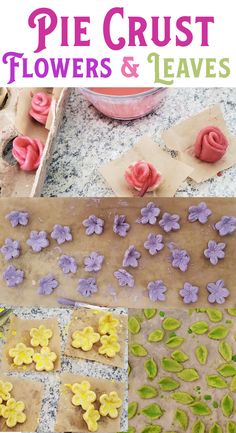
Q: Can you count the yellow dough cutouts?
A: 12